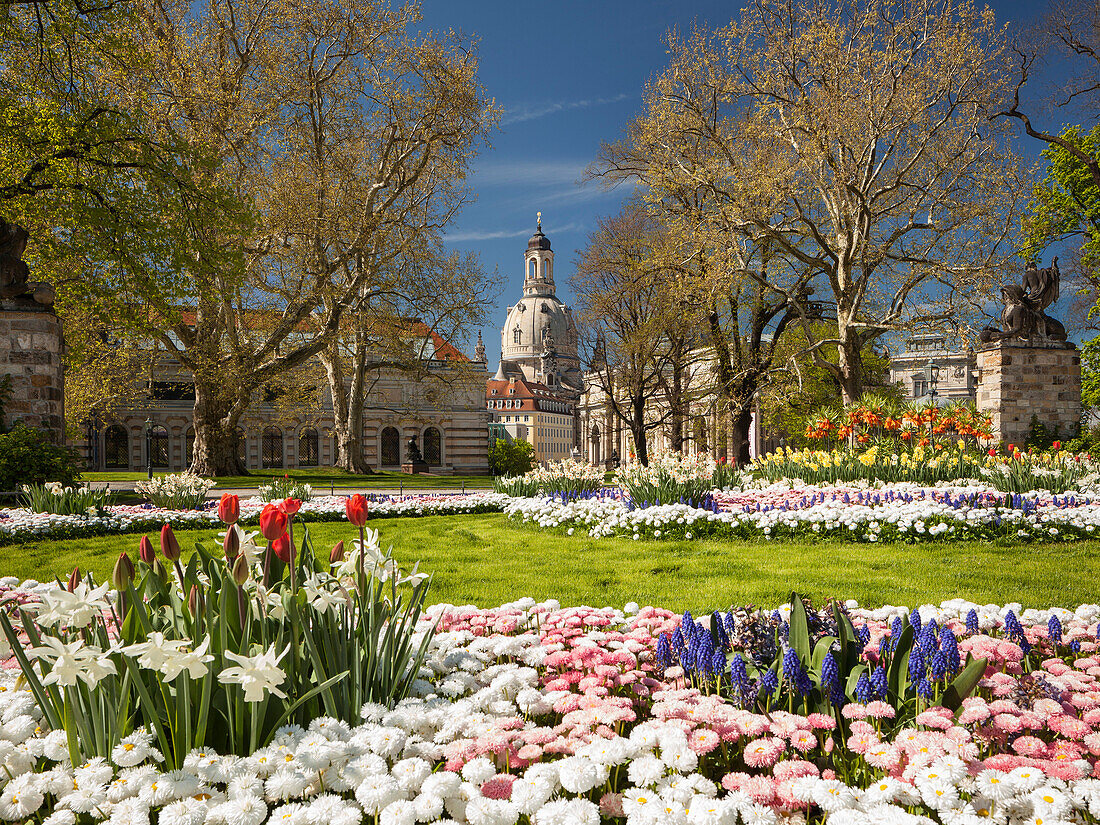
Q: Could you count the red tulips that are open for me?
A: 5